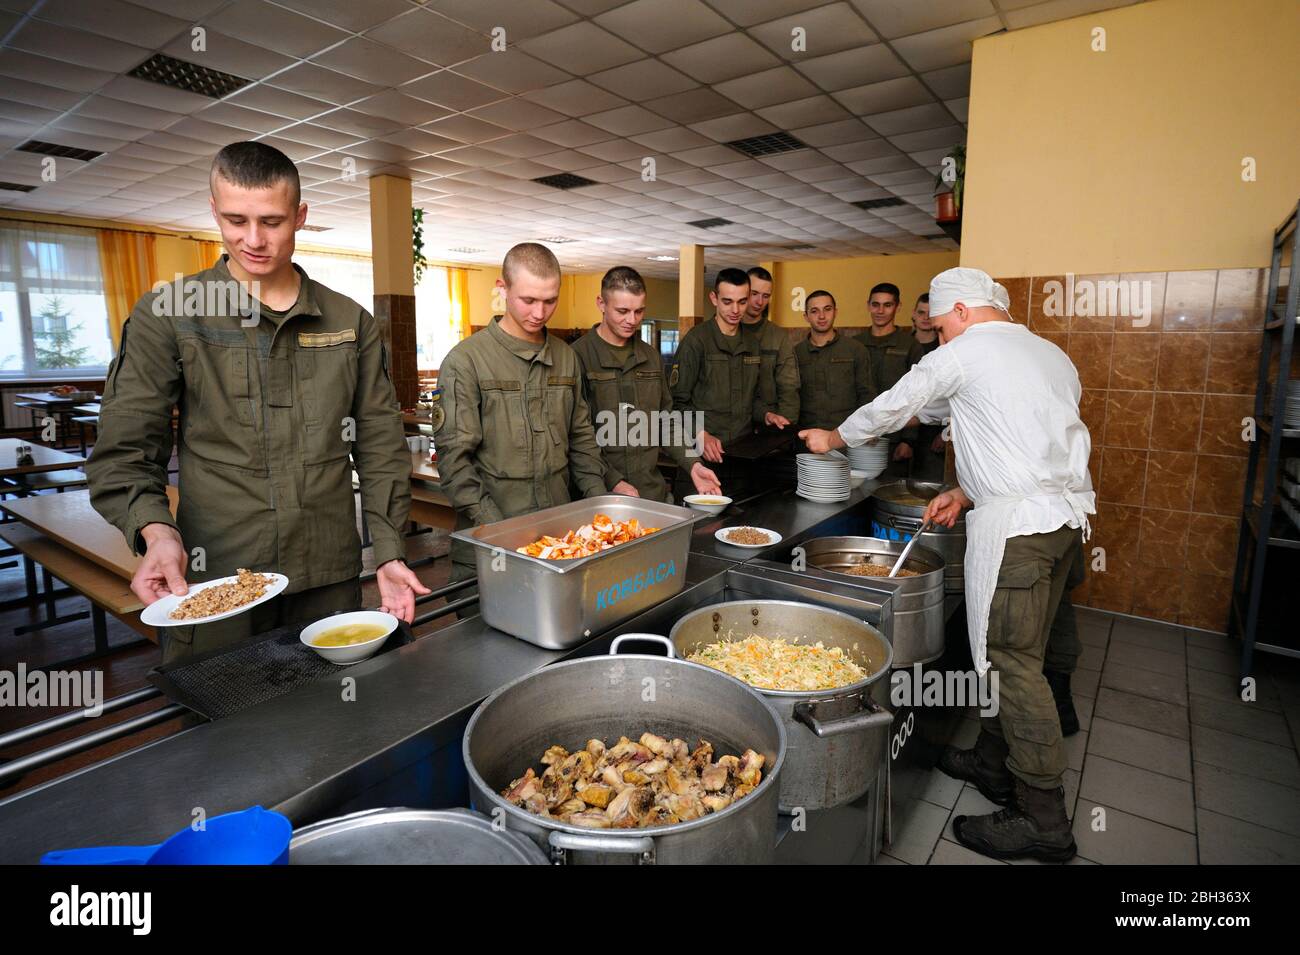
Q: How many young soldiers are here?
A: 8